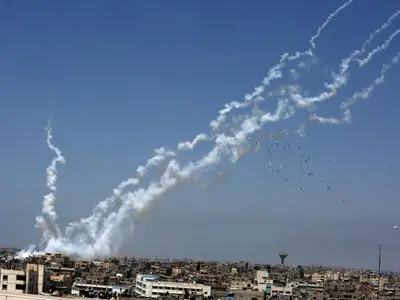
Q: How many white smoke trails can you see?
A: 5